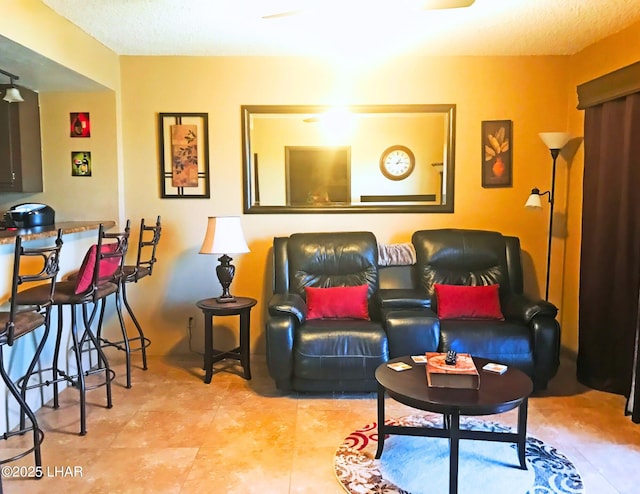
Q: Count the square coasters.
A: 3